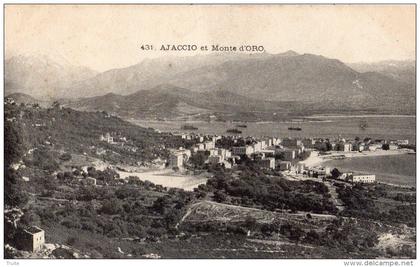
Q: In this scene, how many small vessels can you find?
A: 4